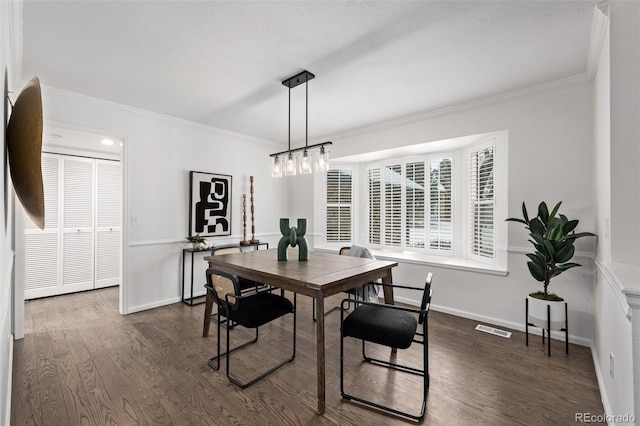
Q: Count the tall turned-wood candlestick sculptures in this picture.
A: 2